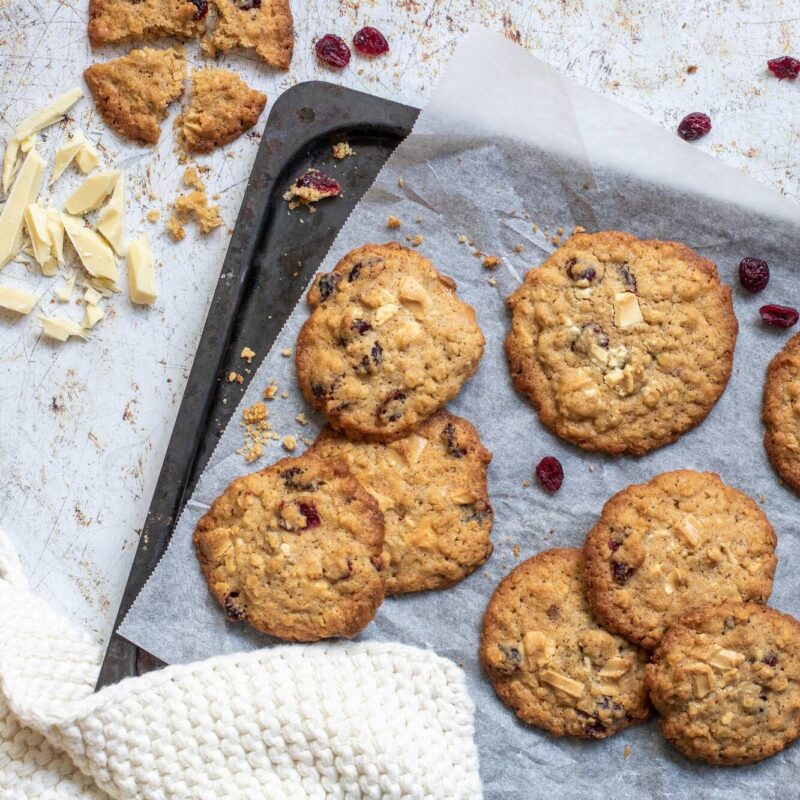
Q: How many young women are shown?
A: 0